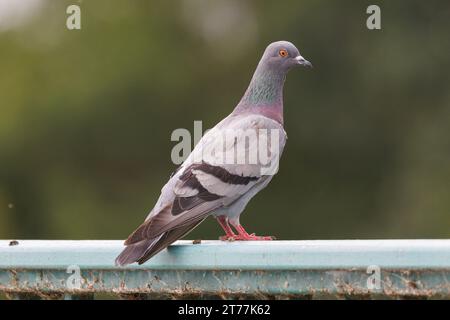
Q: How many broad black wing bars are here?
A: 2